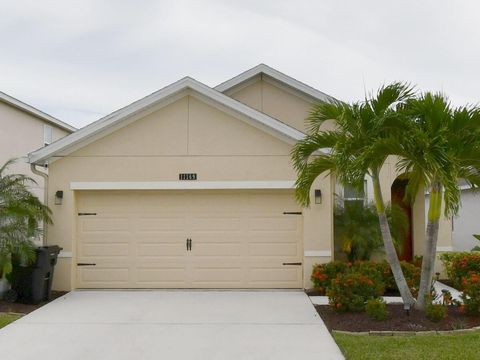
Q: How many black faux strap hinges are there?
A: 4